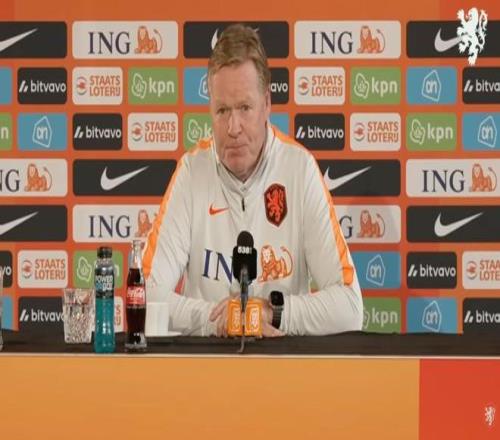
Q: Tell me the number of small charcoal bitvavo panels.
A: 9